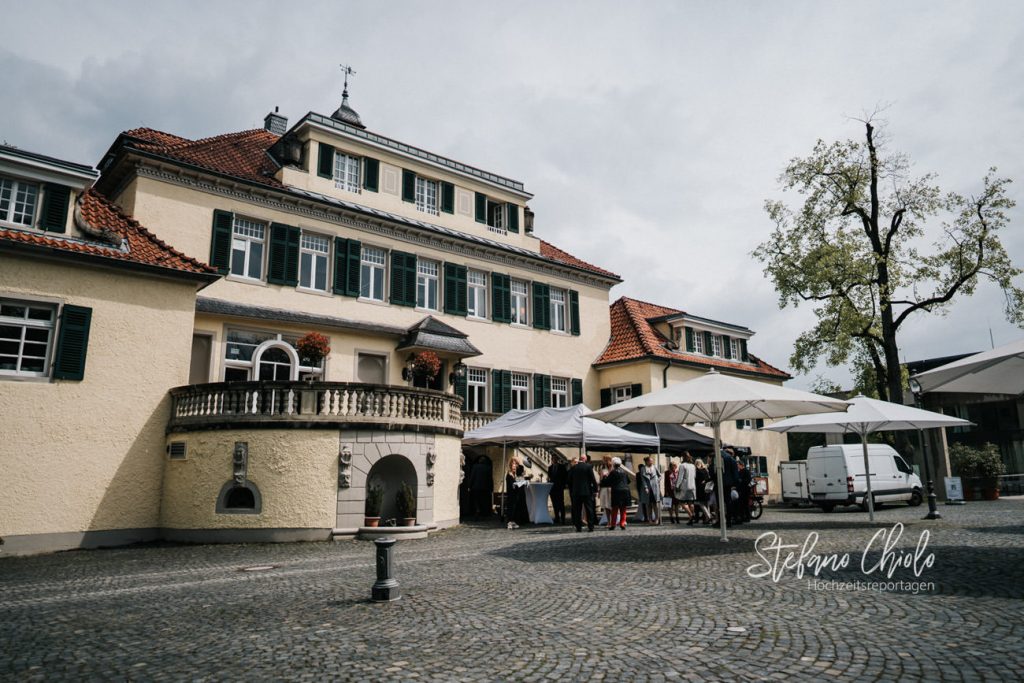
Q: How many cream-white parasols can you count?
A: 3